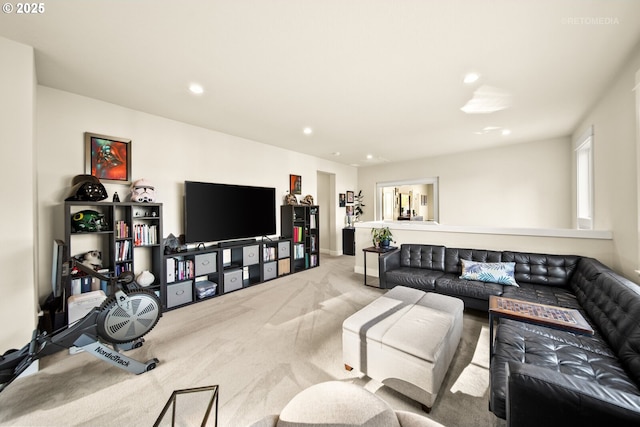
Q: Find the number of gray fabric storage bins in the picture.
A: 6